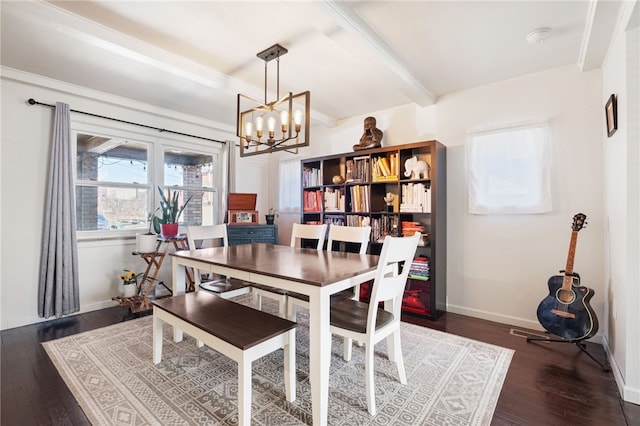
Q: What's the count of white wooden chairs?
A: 4